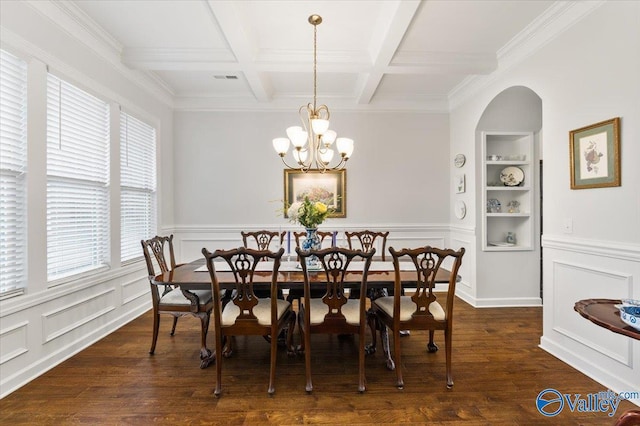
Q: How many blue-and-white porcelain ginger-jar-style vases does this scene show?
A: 1